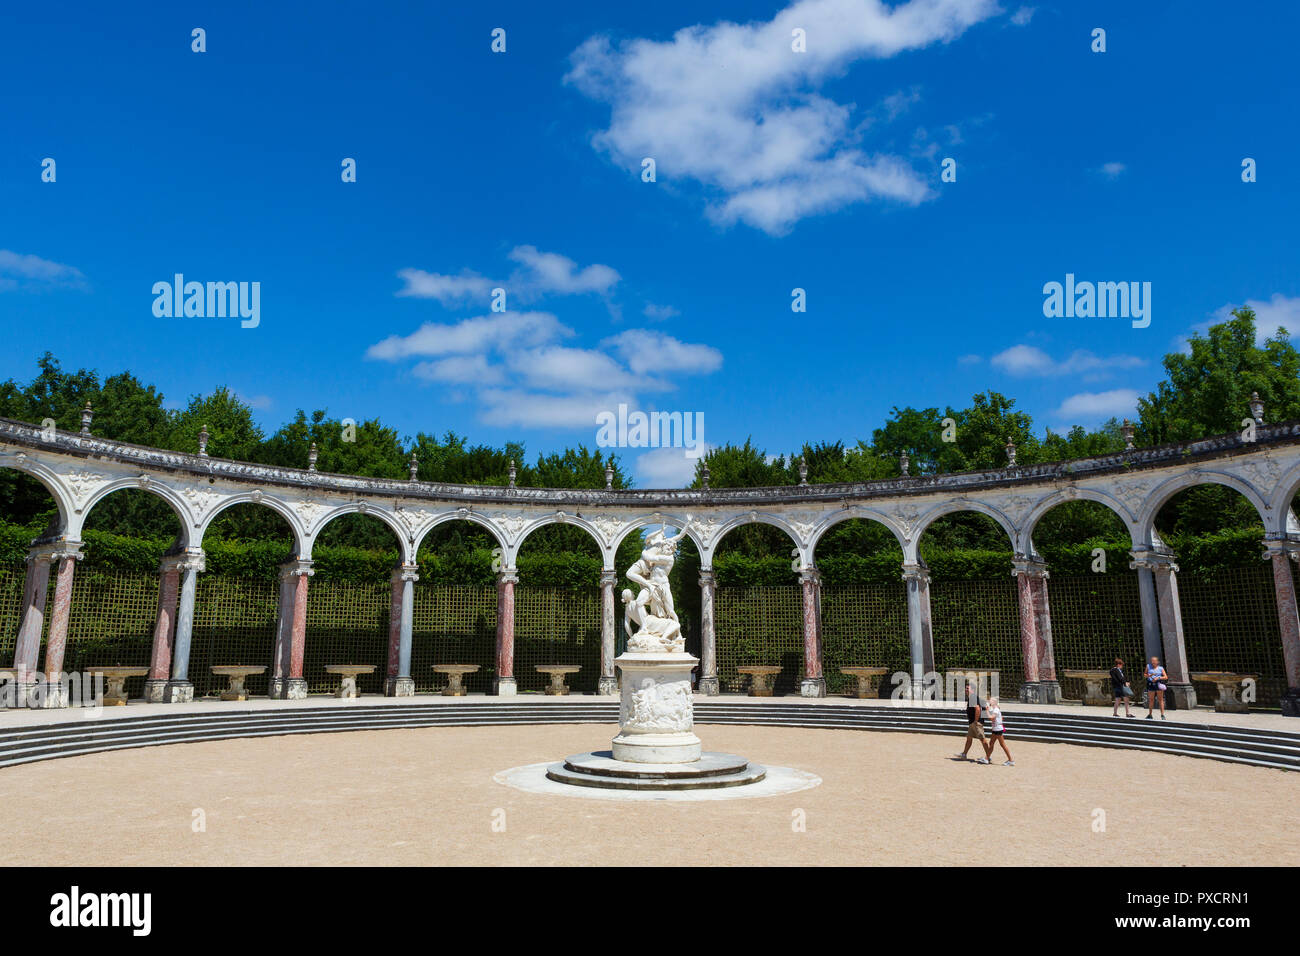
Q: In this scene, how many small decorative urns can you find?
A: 12